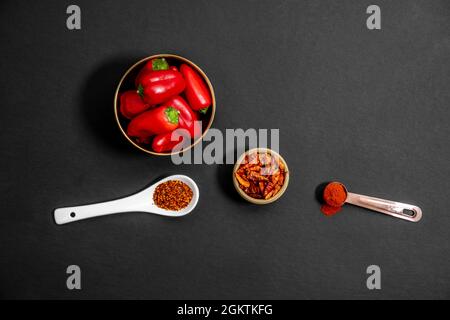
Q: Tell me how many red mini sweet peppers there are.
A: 7